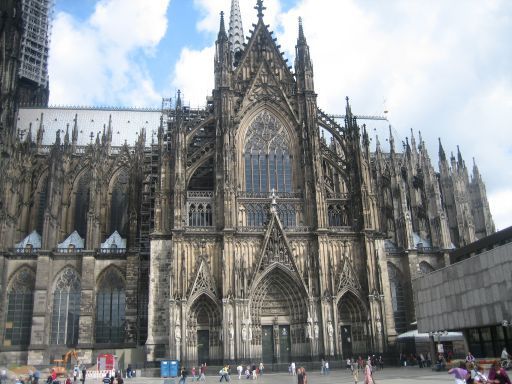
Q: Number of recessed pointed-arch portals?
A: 3